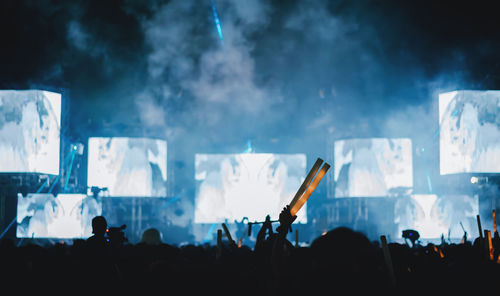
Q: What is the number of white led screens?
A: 7